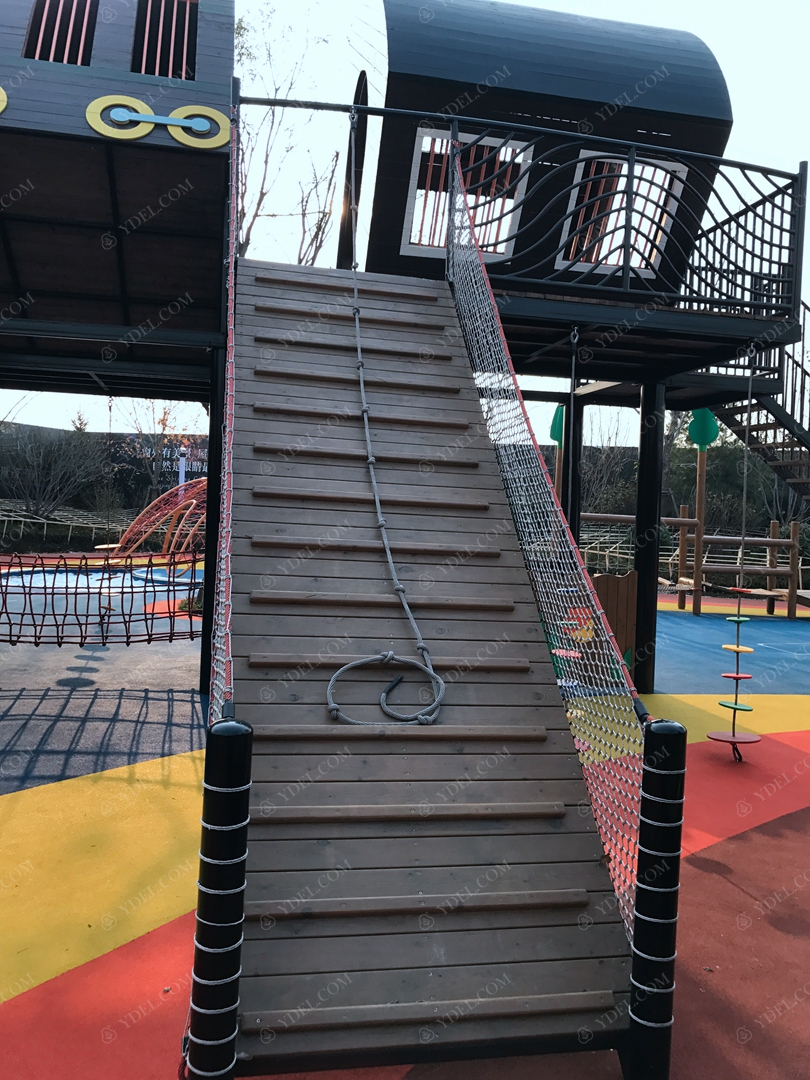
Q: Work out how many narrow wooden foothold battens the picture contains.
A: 14